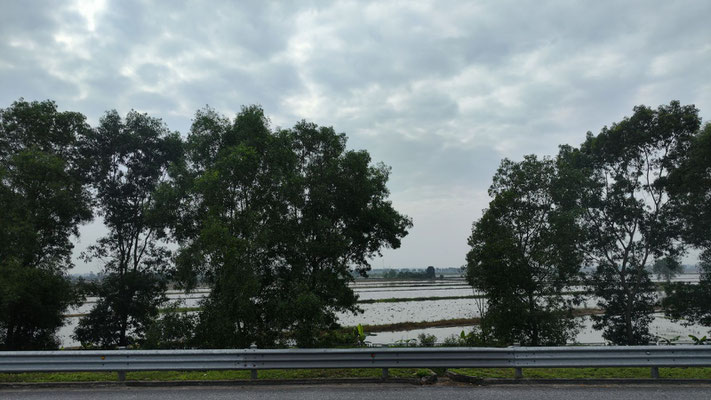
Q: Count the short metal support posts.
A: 5